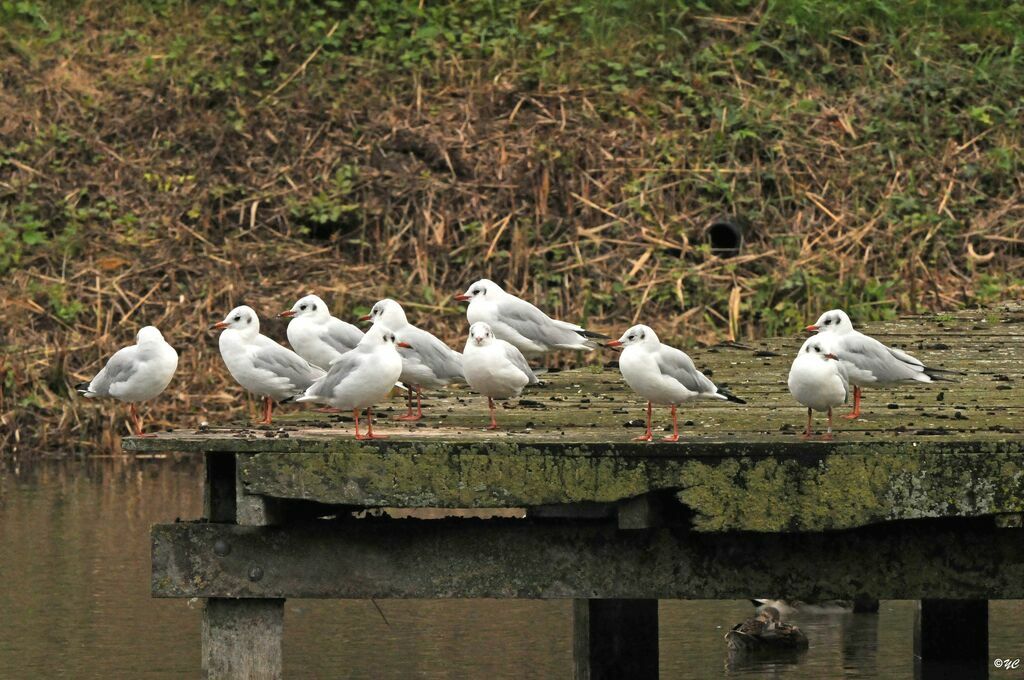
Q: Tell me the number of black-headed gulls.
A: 10